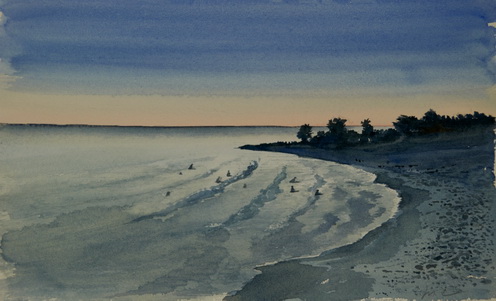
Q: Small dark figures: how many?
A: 9